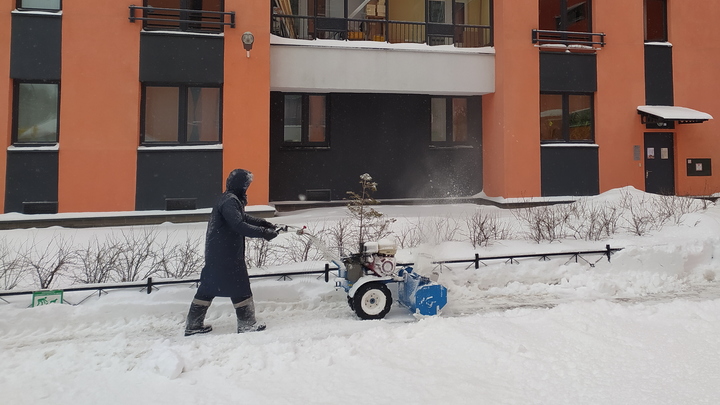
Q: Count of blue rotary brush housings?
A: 1